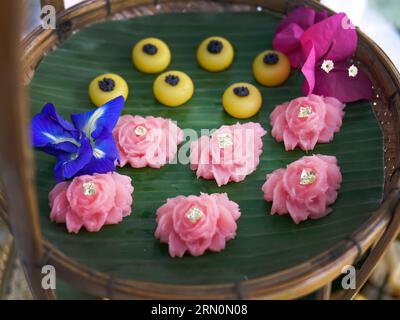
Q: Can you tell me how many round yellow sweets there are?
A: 6